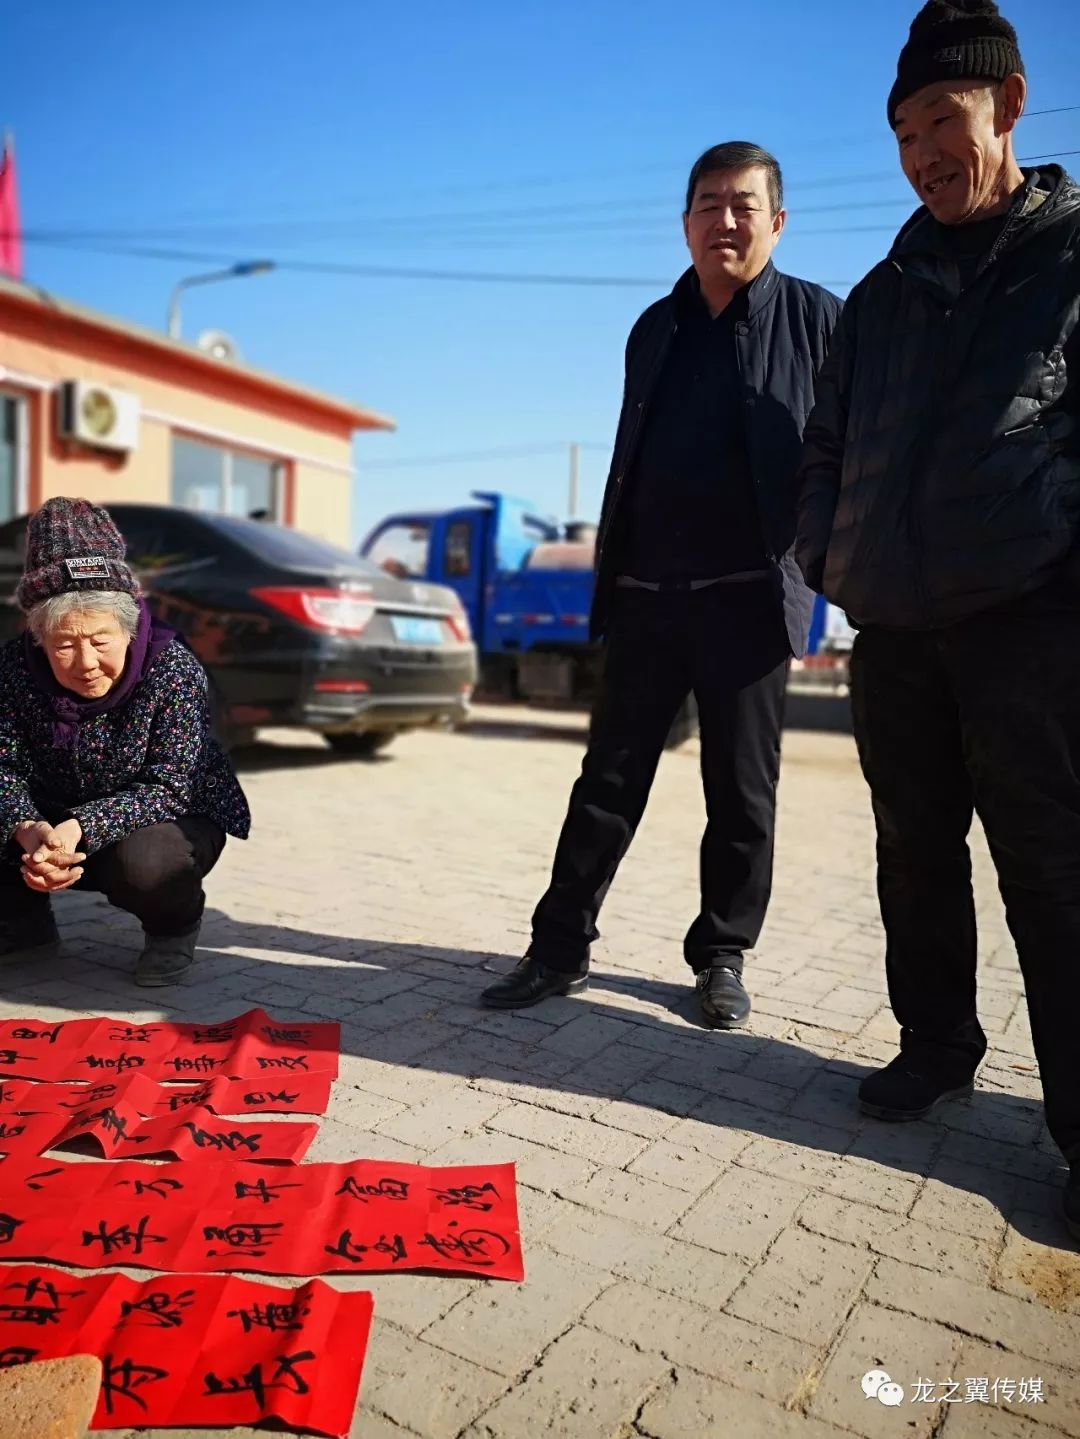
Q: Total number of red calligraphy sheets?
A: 5